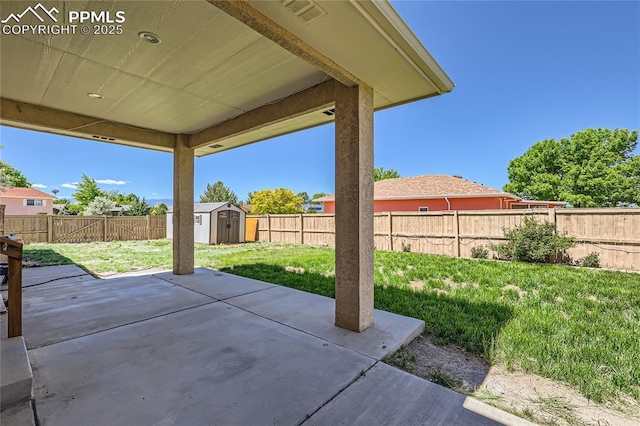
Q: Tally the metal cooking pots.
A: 0